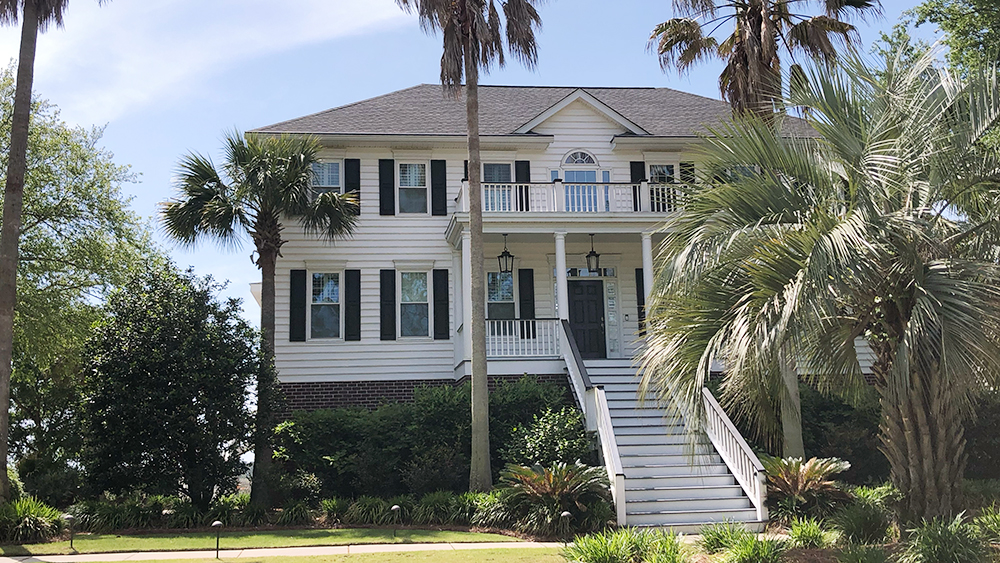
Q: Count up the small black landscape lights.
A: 4